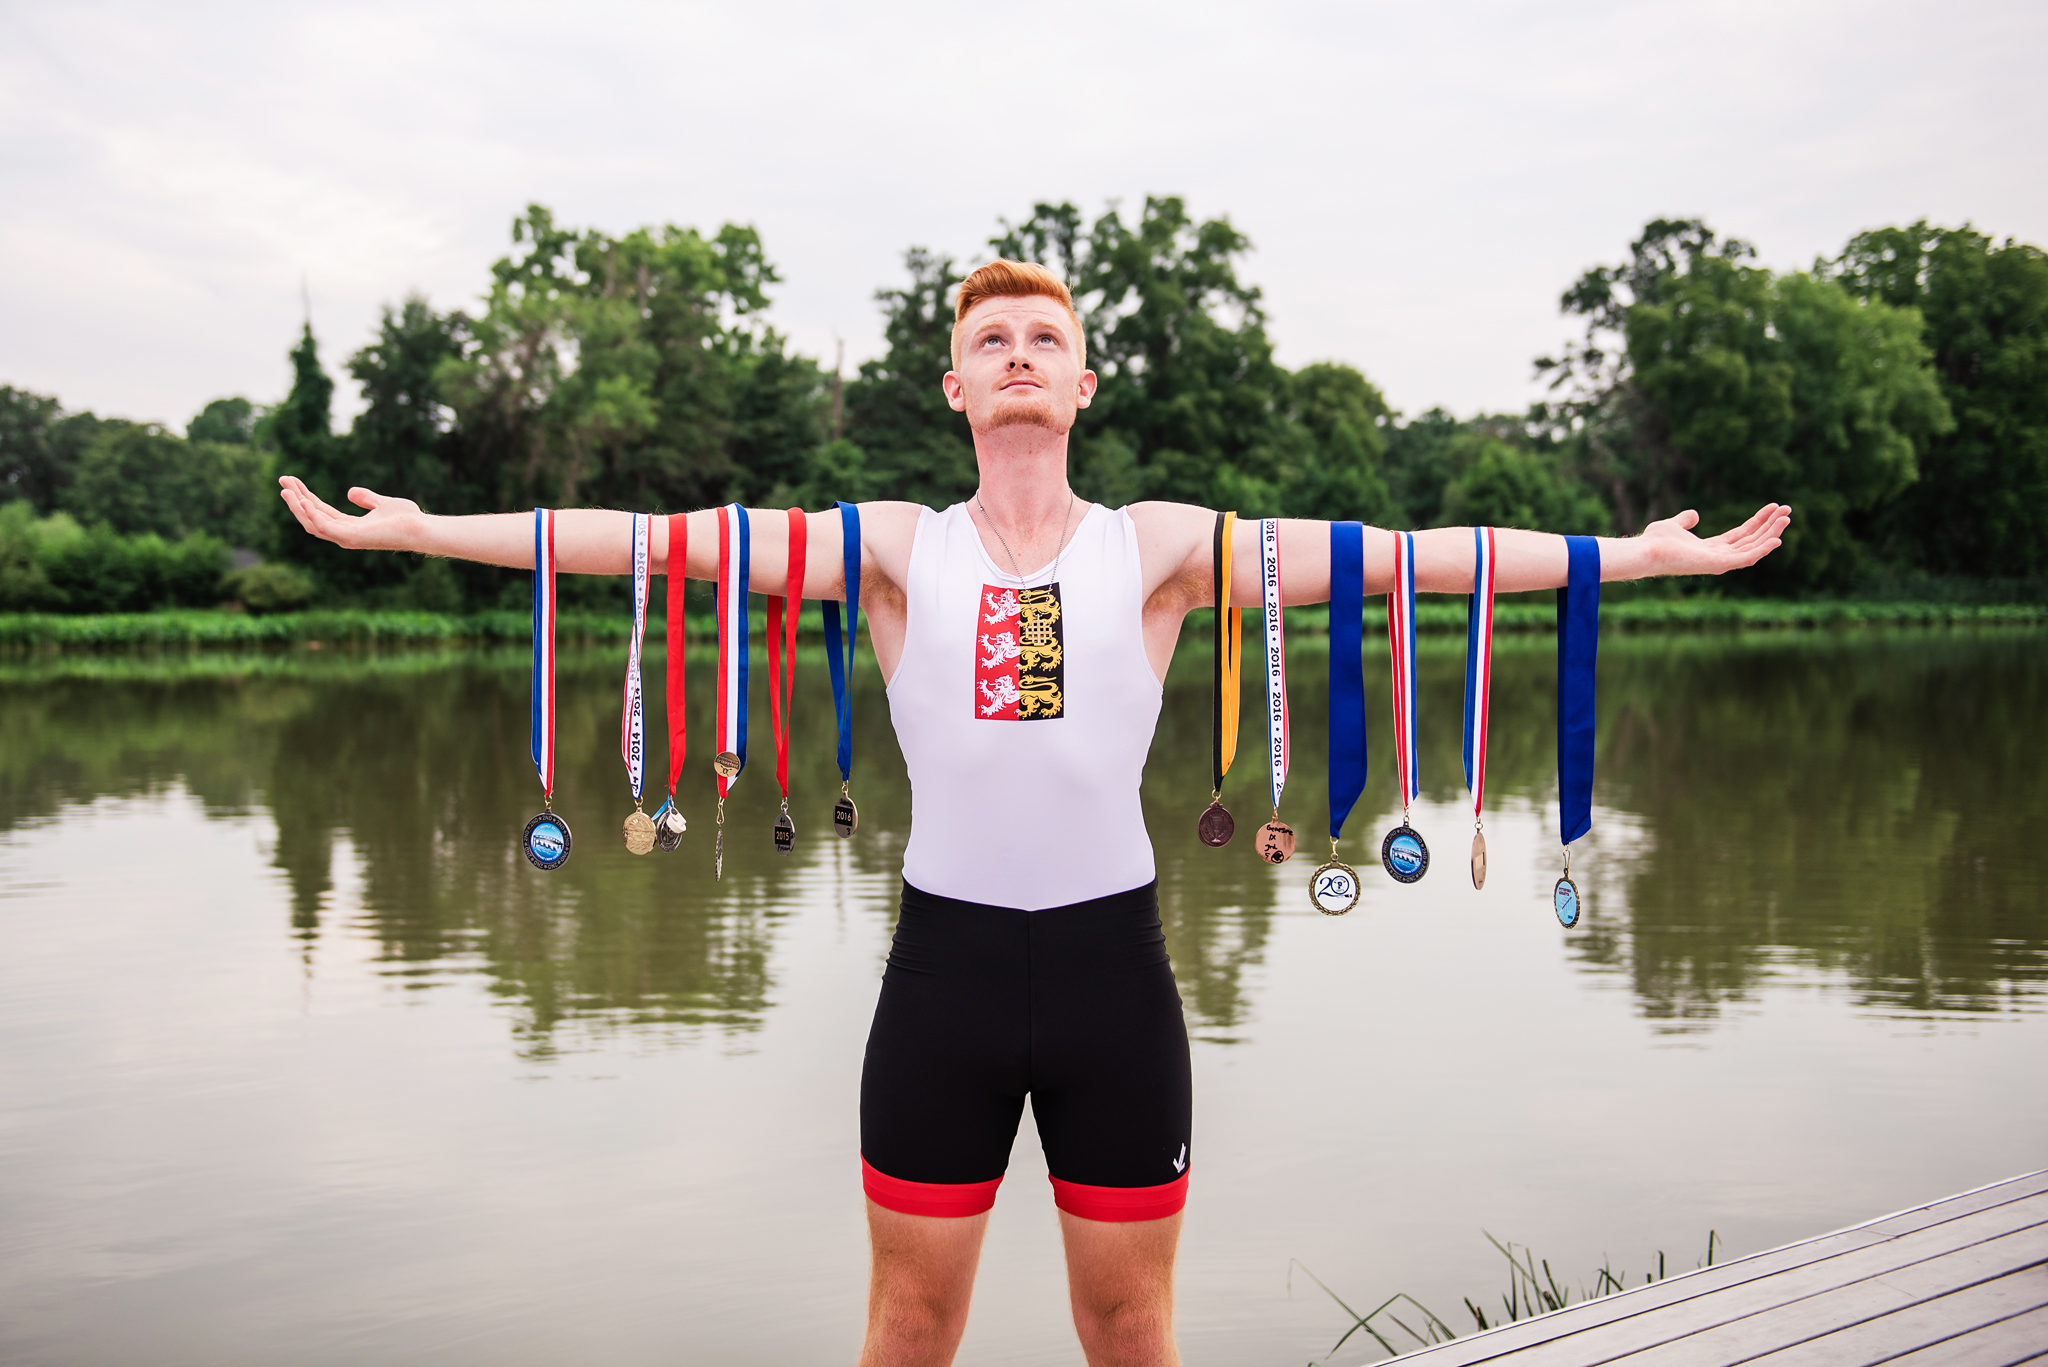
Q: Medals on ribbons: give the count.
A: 12